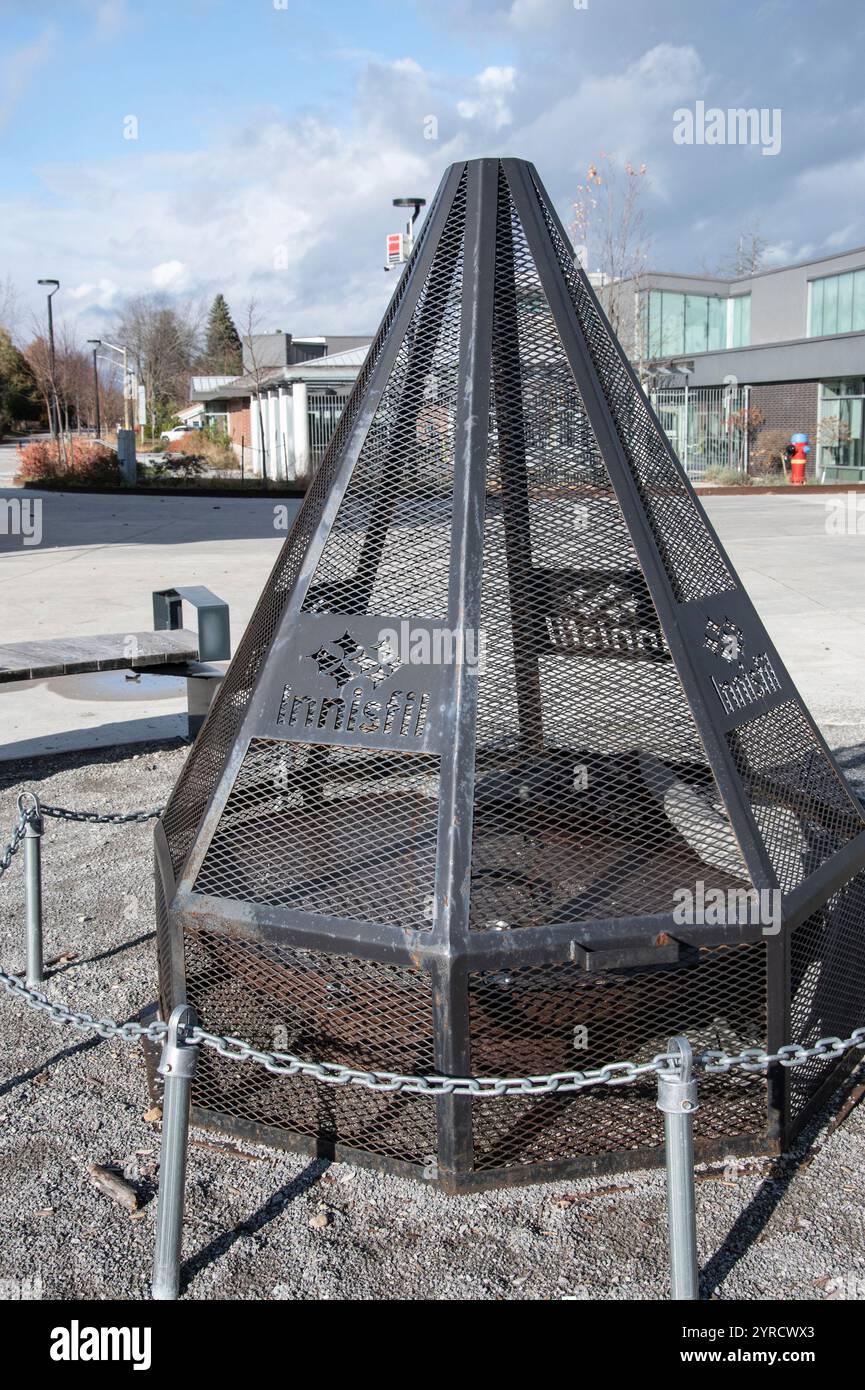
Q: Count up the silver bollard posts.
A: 3